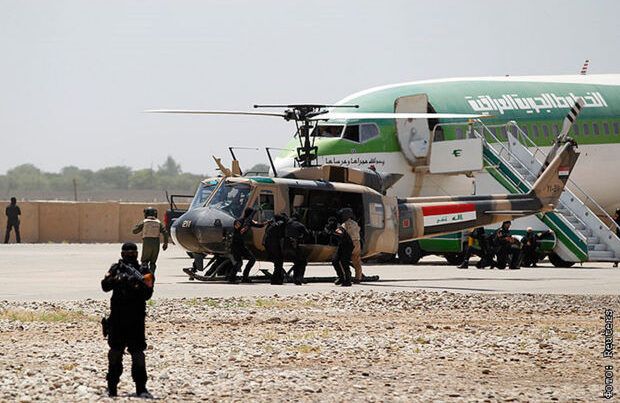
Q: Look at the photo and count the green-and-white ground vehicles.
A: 1